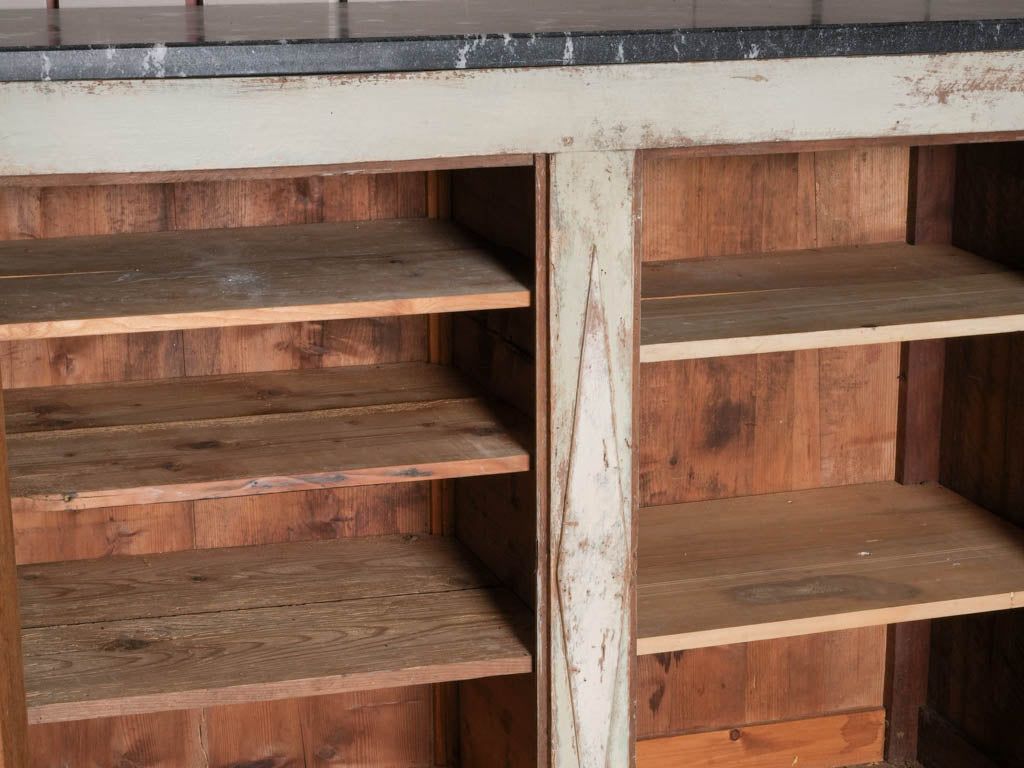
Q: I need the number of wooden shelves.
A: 5